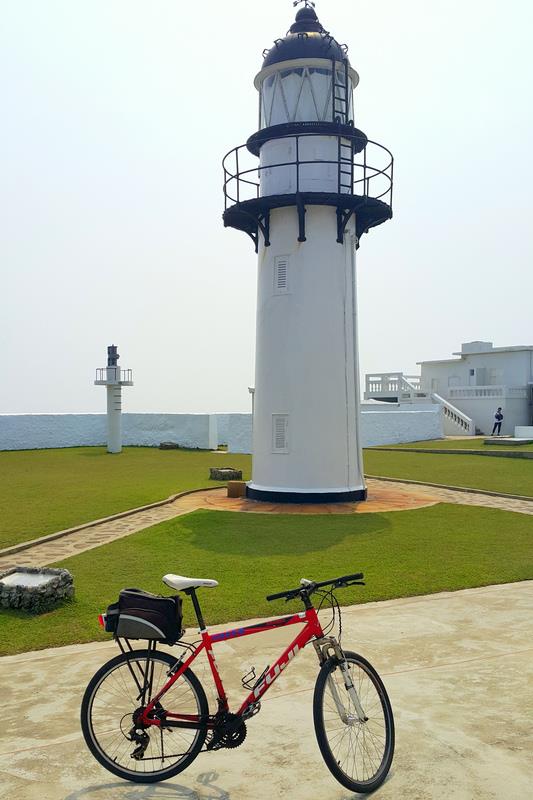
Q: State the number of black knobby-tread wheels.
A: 2